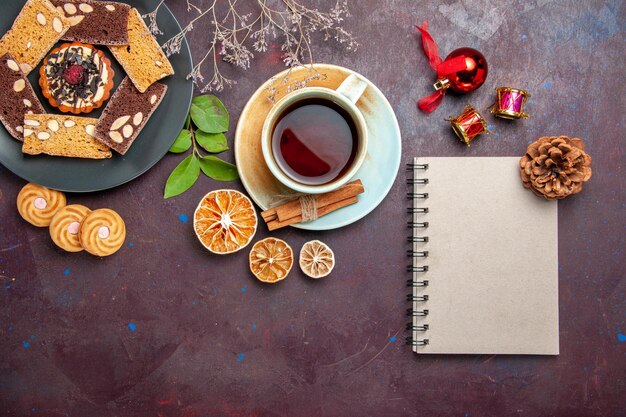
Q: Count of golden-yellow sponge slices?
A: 3